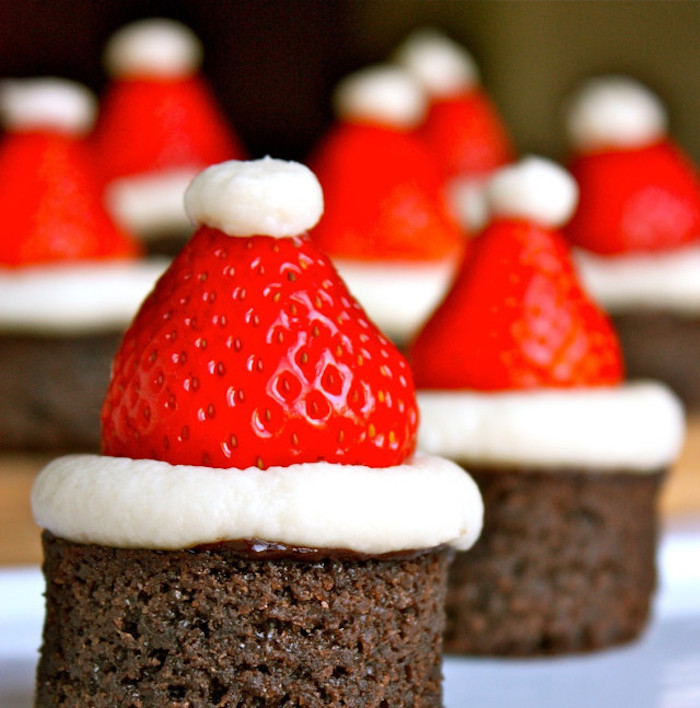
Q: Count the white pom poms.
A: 7